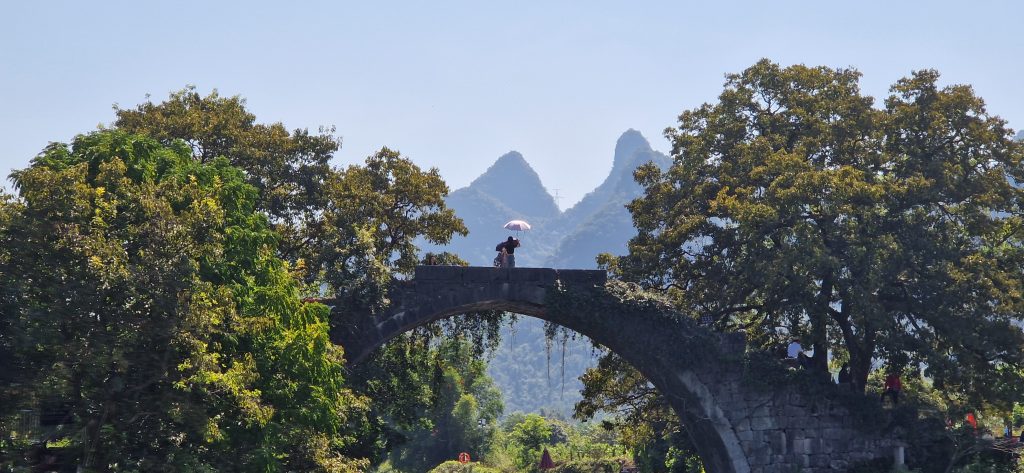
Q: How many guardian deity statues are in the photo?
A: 0